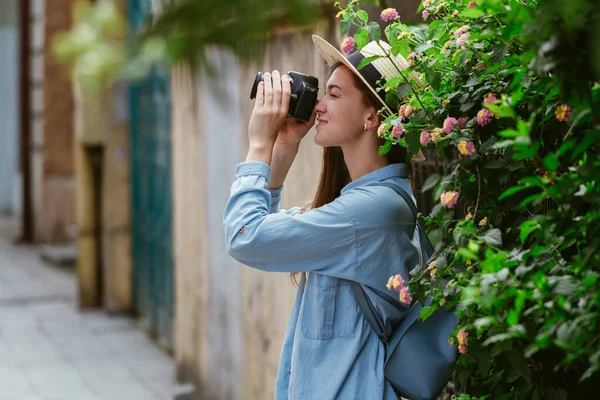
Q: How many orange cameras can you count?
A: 0